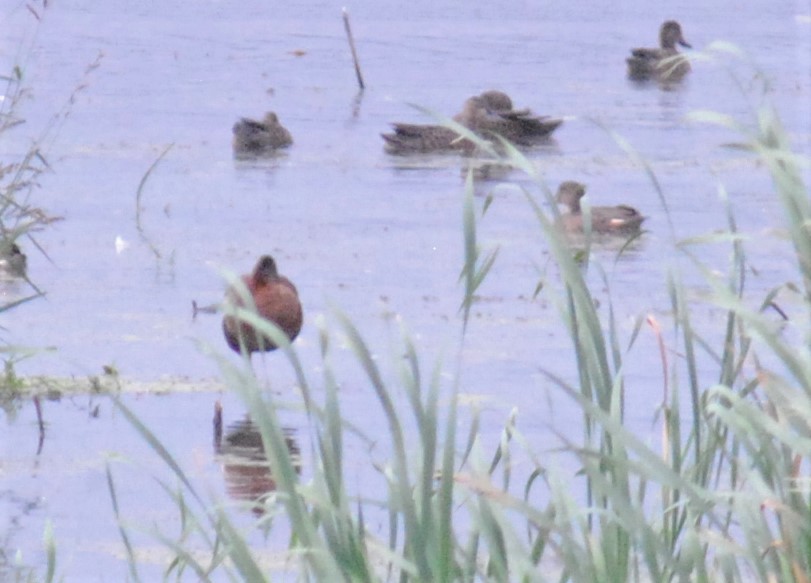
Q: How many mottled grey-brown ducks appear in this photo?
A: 5